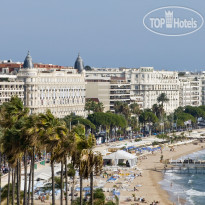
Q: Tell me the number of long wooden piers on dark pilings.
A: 1